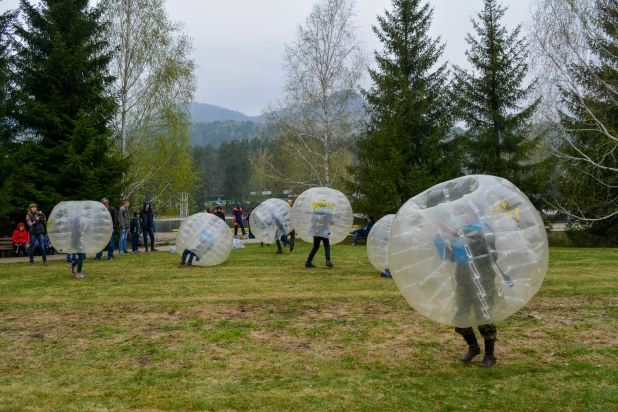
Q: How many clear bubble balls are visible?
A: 6